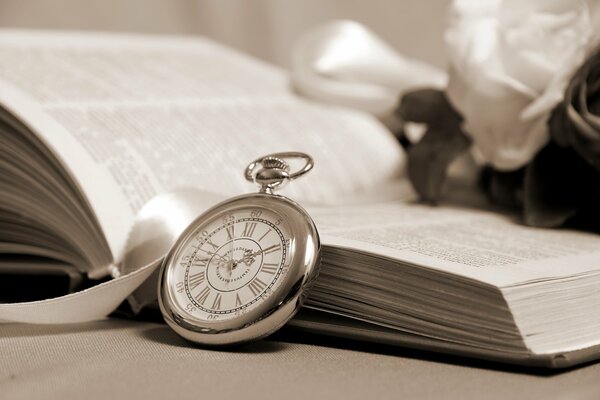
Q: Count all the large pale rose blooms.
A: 1